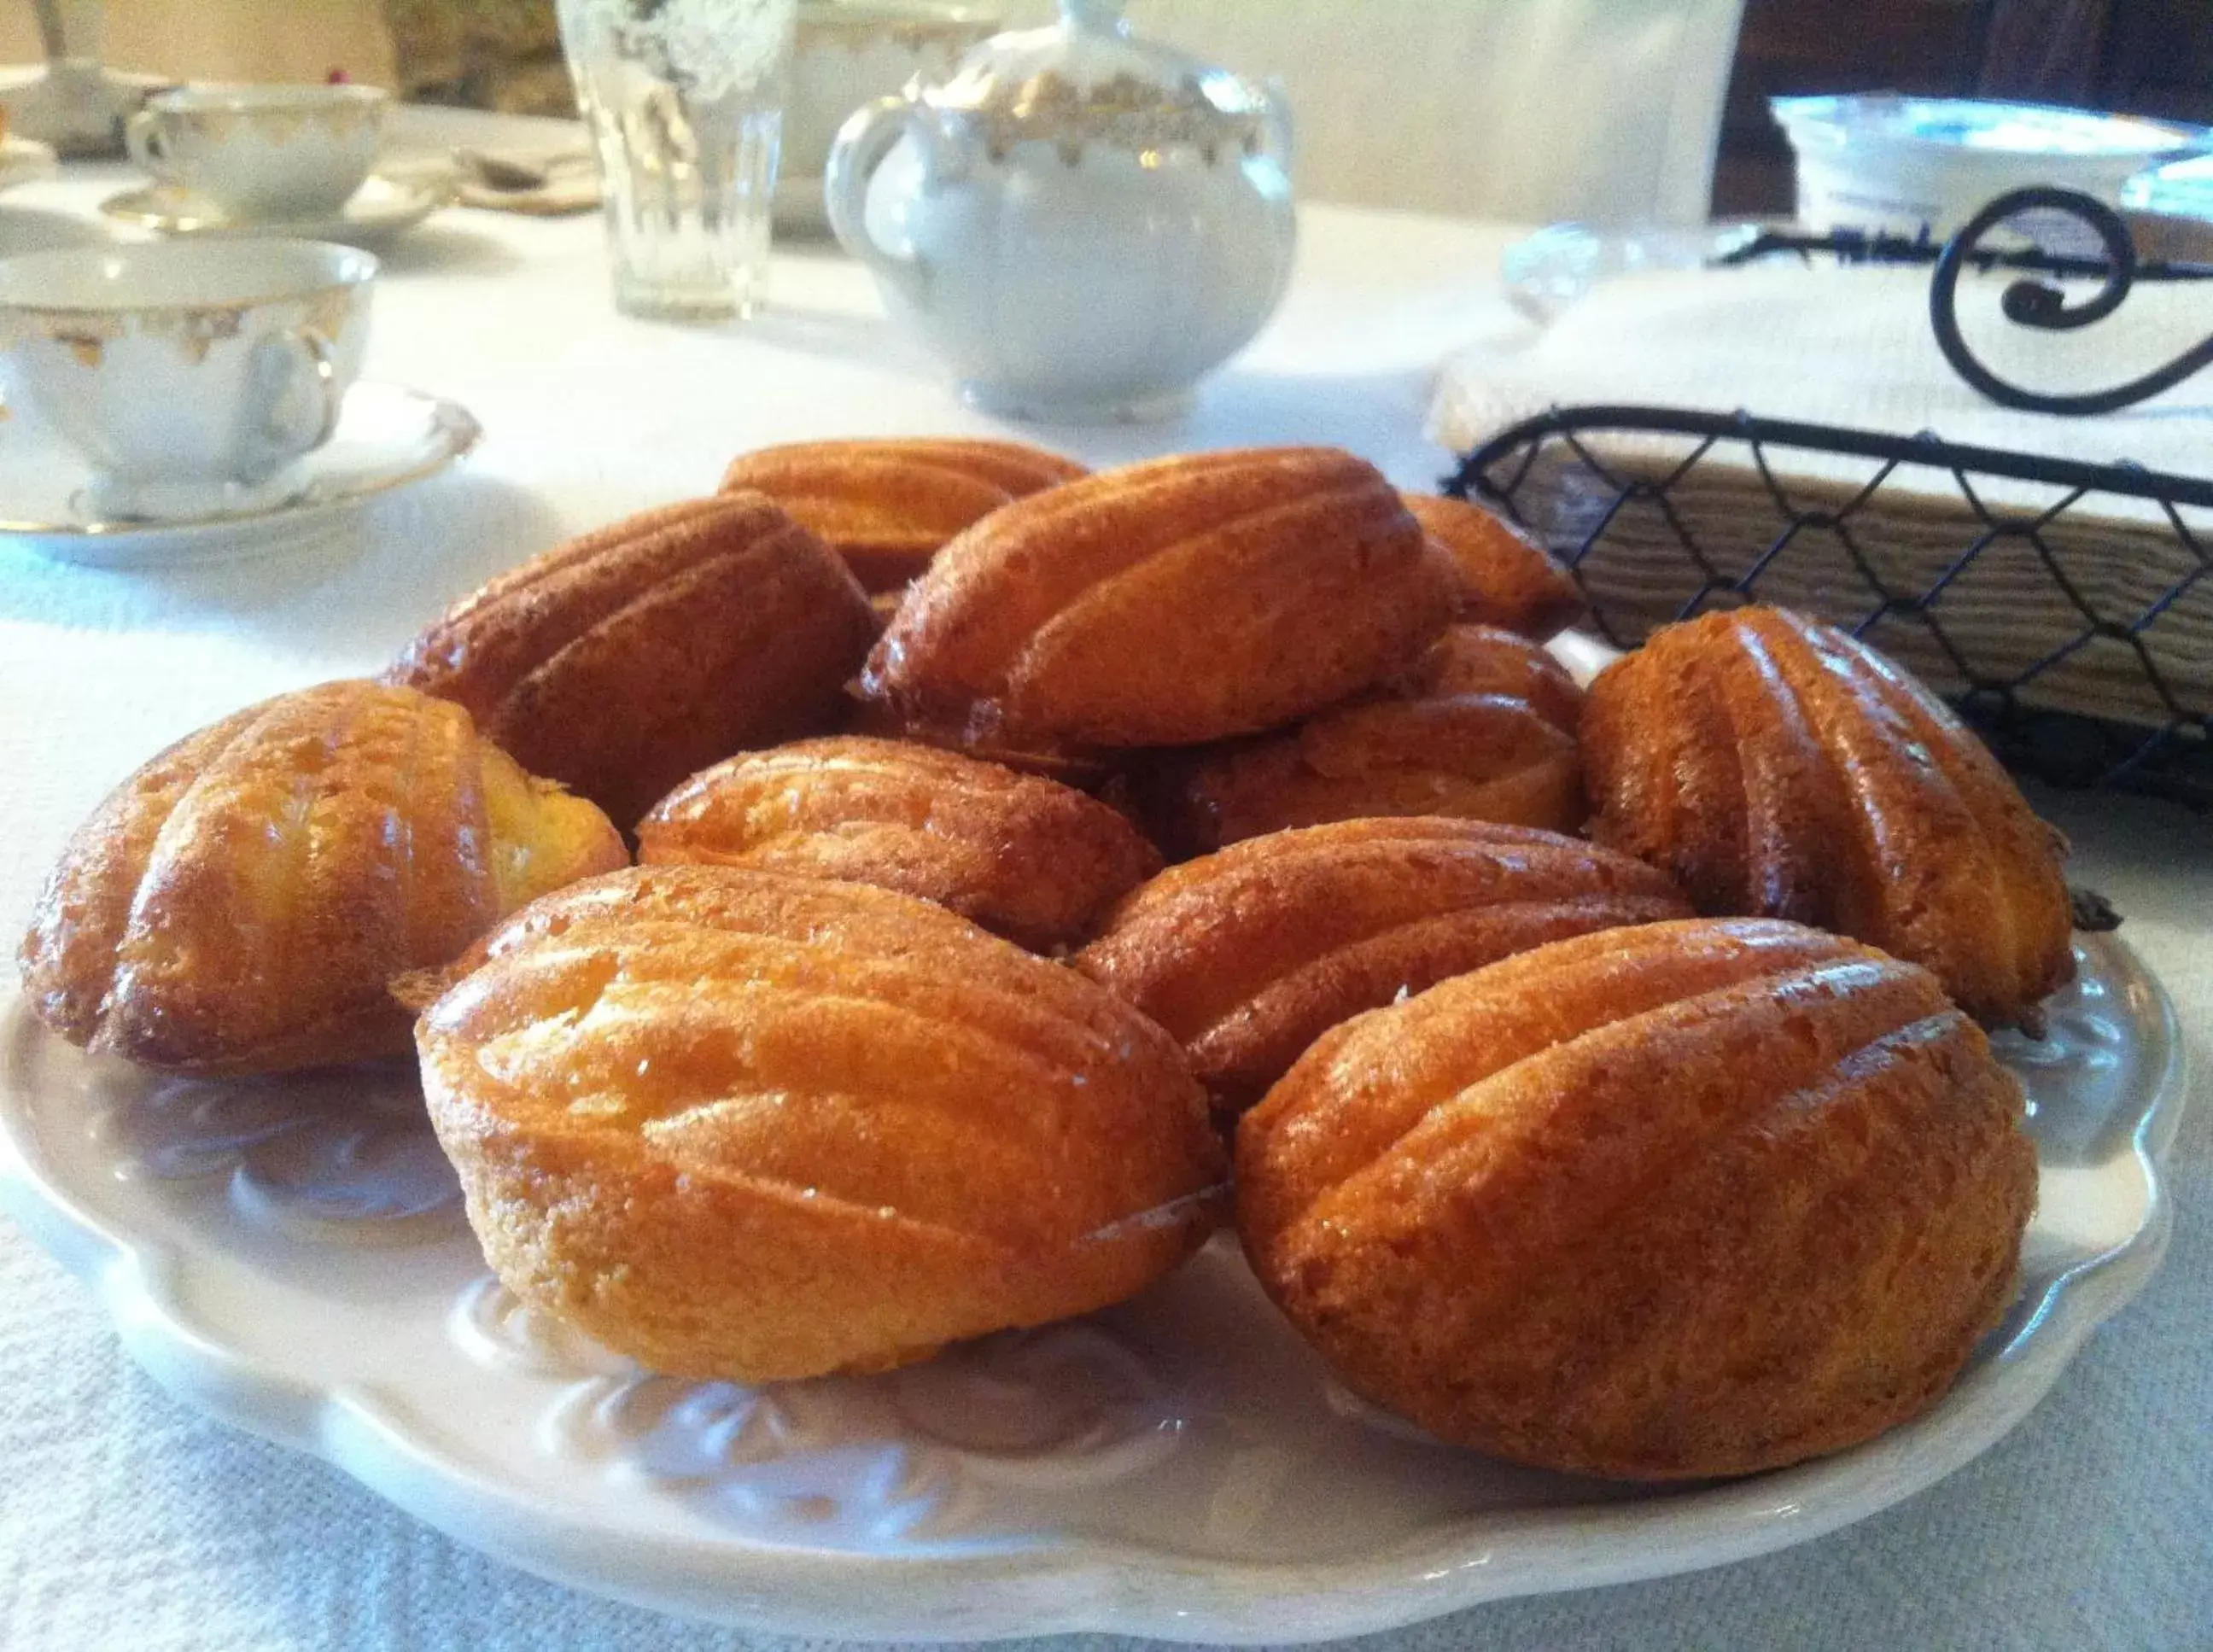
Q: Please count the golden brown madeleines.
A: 11